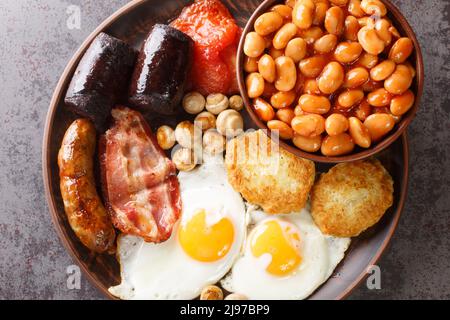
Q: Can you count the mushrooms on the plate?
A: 11